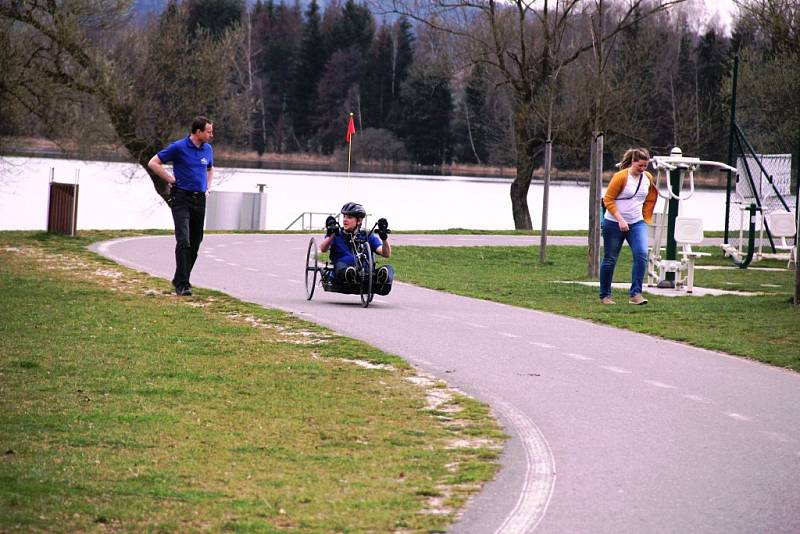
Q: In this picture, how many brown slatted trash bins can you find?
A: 1